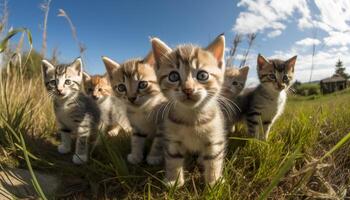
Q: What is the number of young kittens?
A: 6